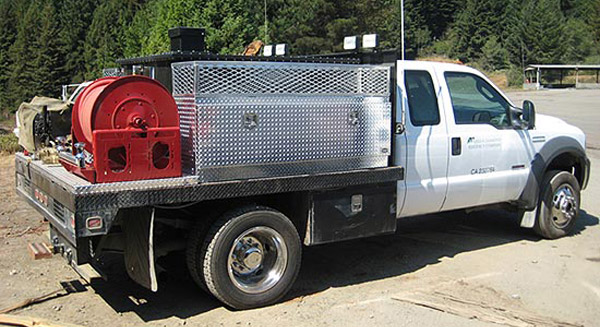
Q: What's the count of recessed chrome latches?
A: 3